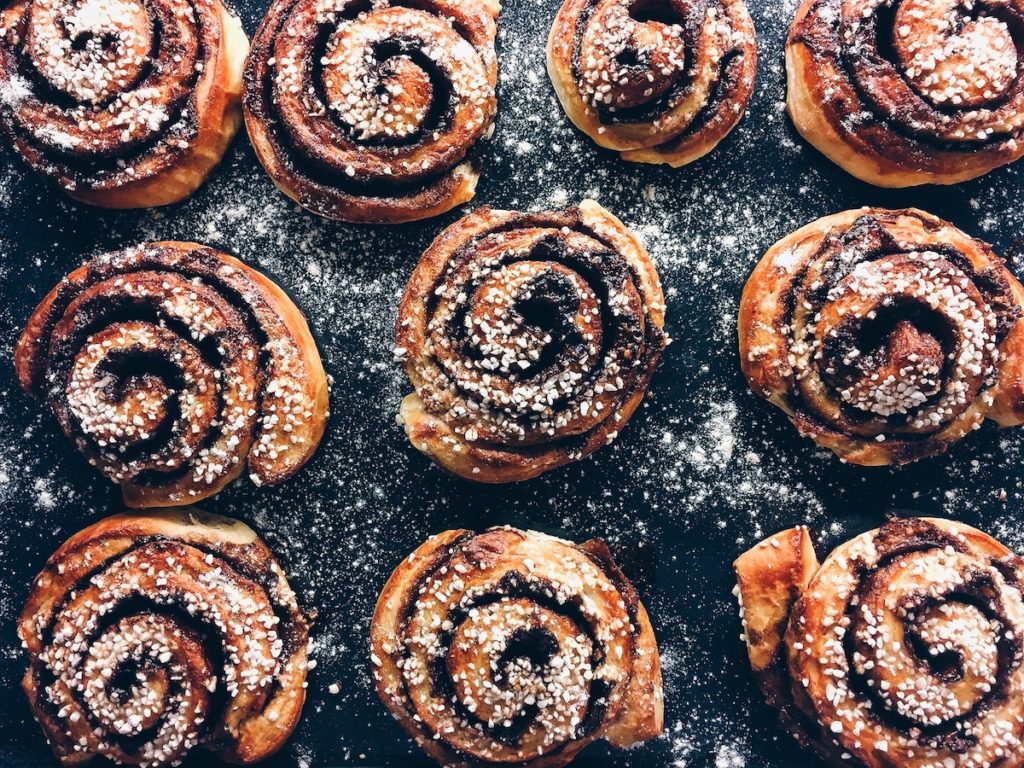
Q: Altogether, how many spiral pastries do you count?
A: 10